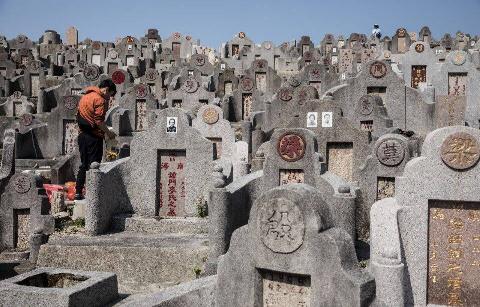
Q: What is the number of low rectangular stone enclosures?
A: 1